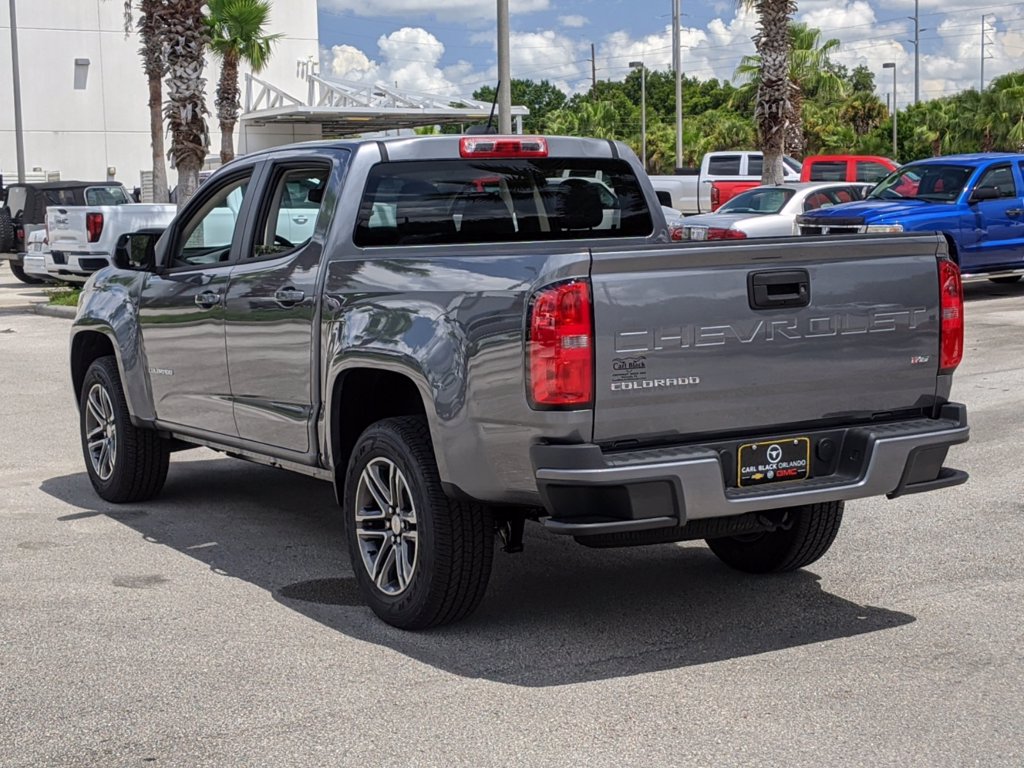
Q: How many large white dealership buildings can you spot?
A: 1